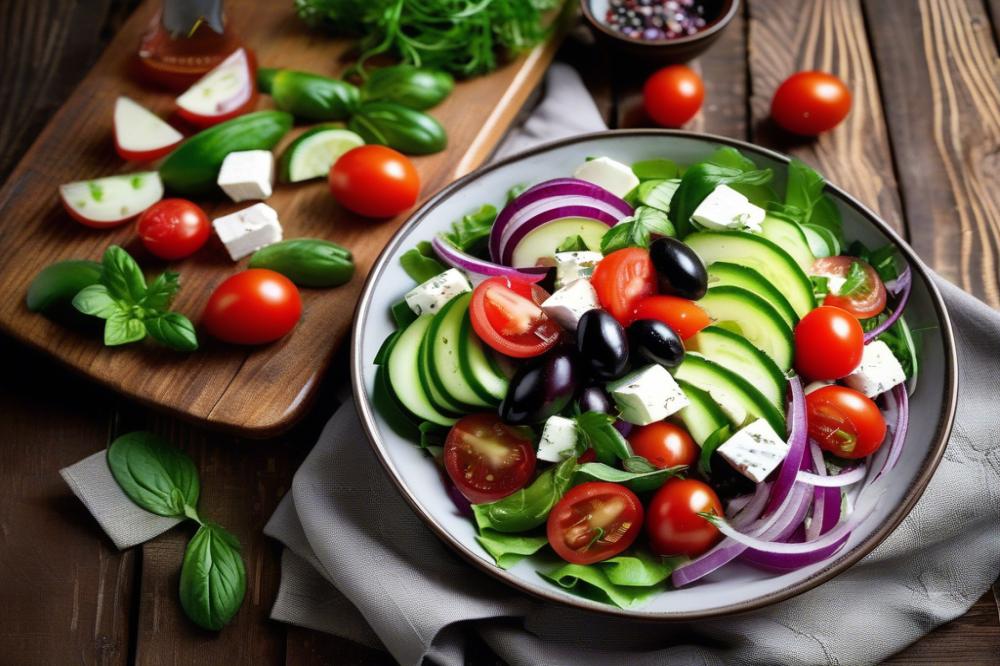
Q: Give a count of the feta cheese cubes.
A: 11